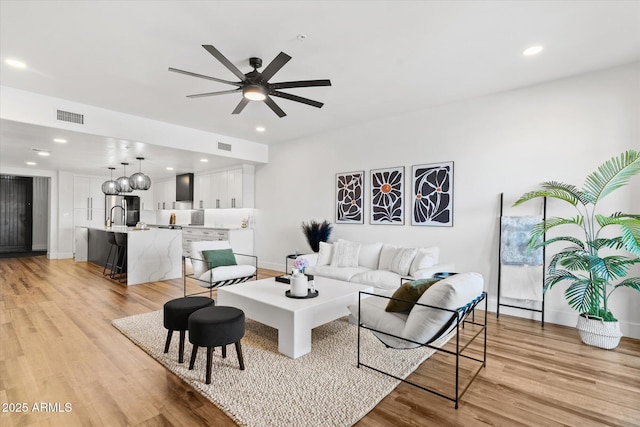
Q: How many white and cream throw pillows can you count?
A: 4